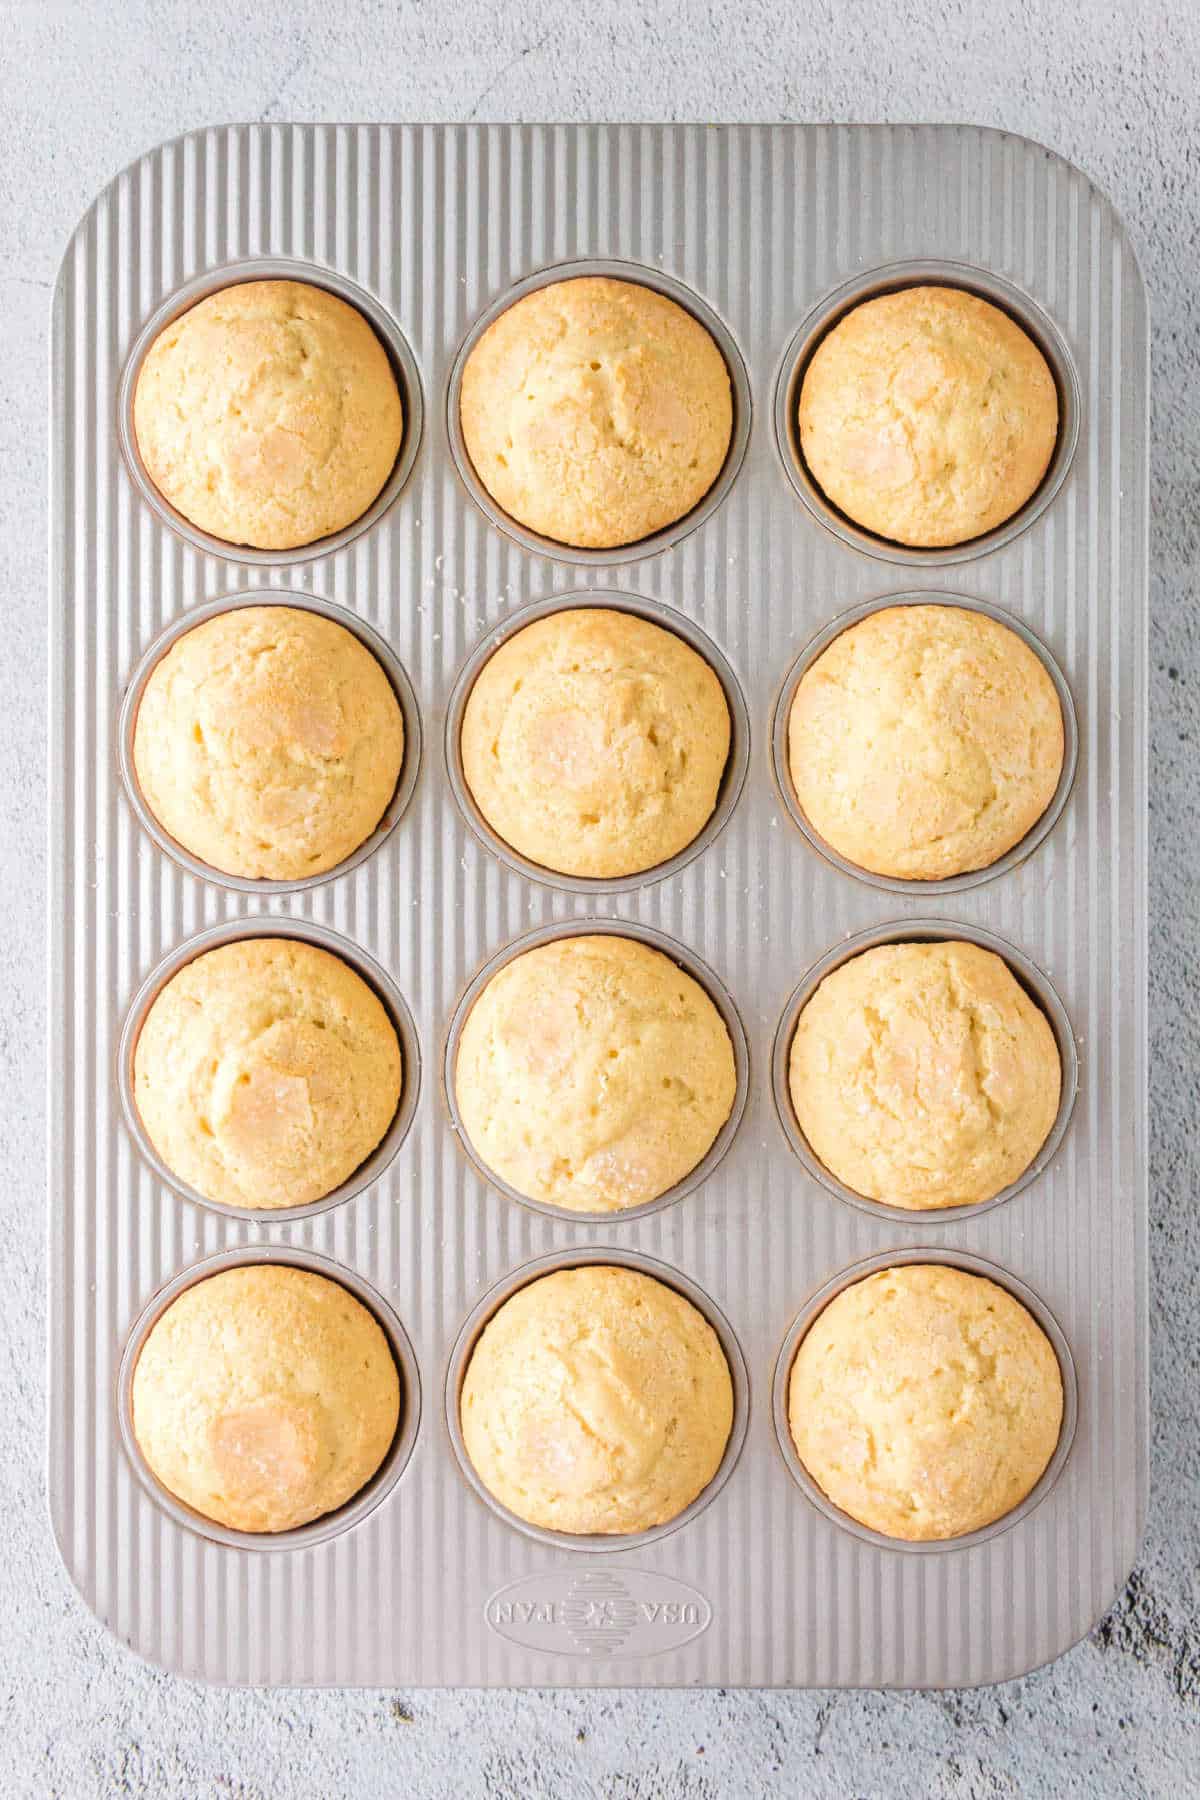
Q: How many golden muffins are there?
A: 12